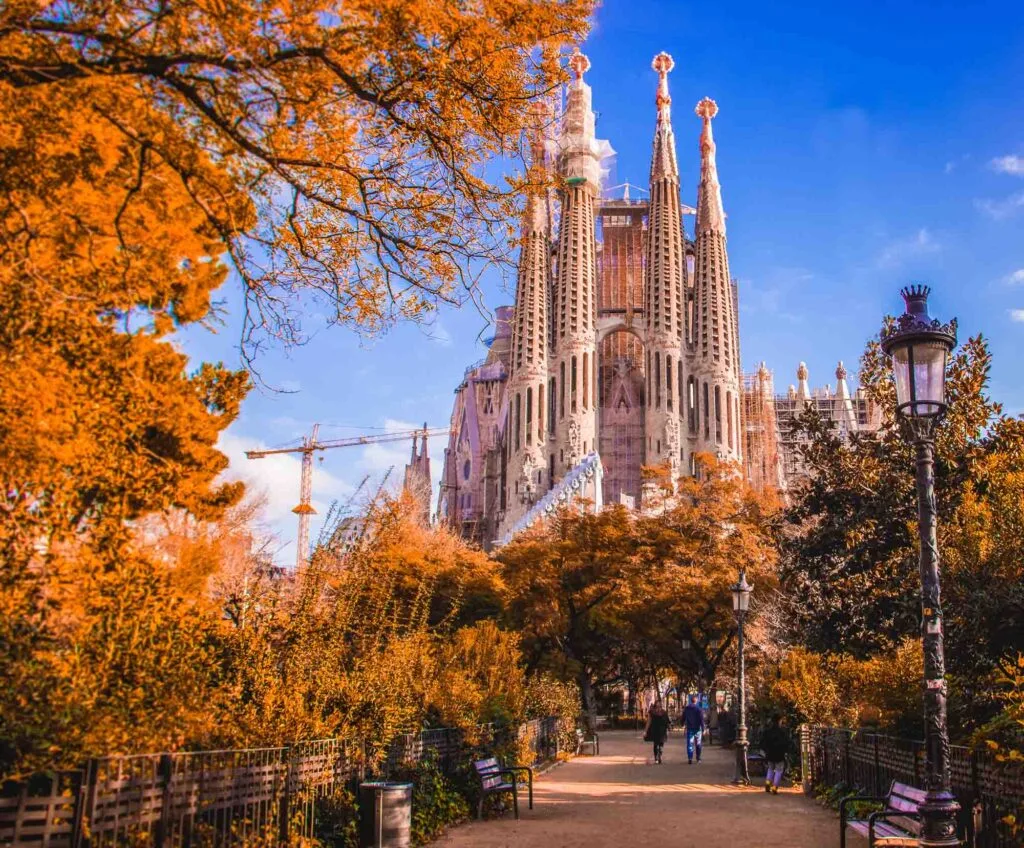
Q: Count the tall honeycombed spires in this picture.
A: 4